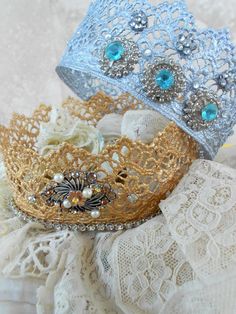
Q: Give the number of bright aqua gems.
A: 3